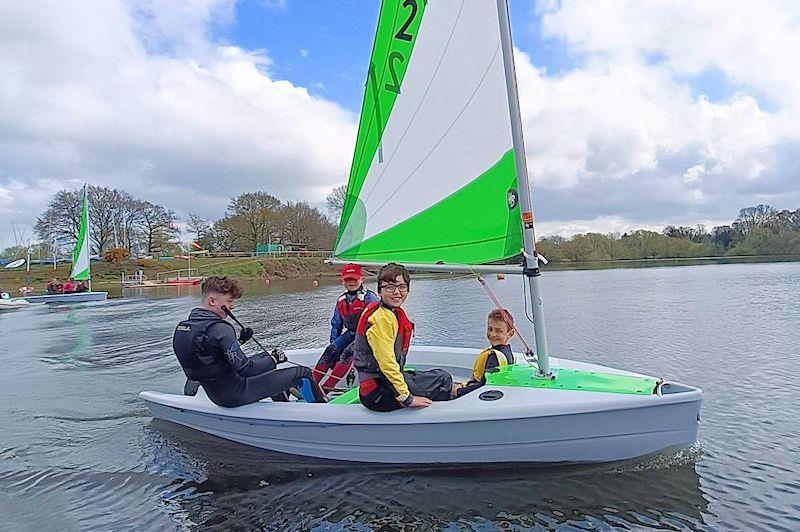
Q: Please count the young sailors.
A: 4